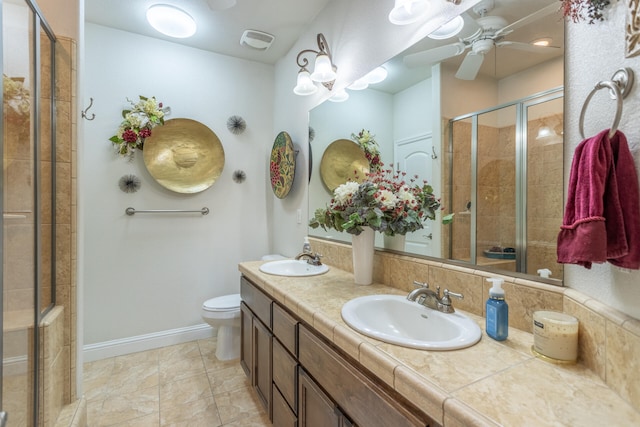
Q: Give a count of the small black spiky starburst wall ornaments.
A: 3